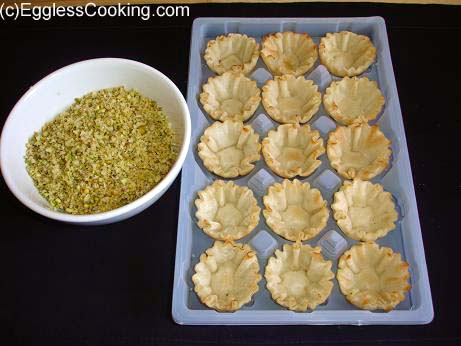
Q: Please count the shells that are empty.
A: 15